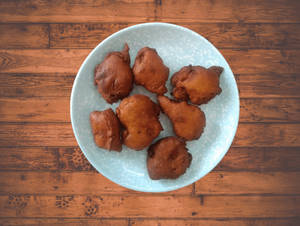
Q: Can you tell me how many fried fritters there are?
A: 7